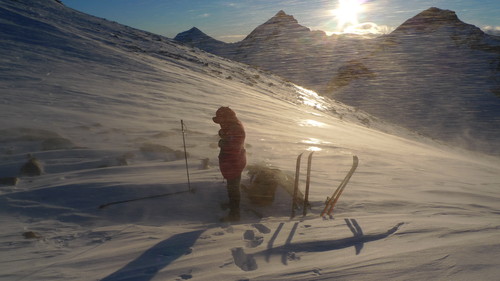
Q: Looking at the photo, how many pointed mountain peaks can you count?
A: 3